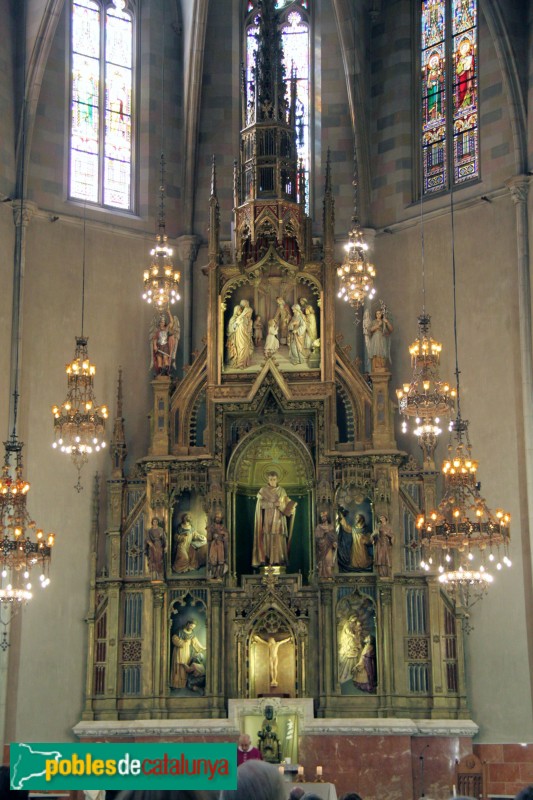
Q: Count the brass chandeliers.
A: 6